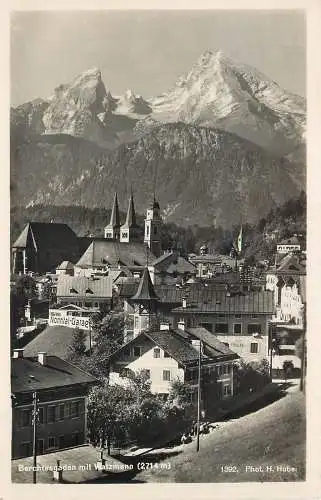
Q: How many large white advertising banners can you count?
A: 1